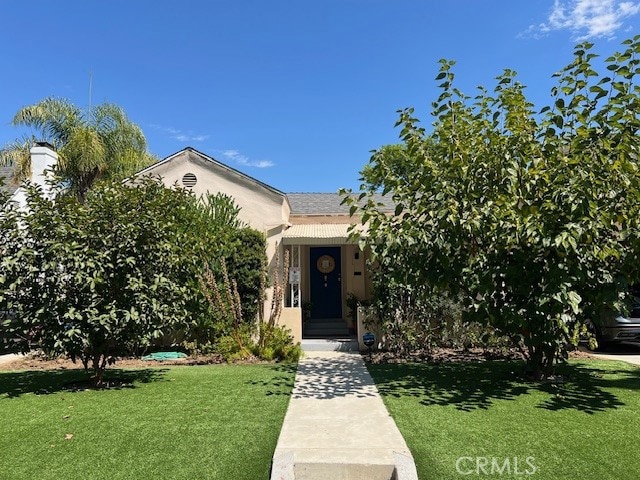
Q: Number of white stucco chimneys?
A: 1